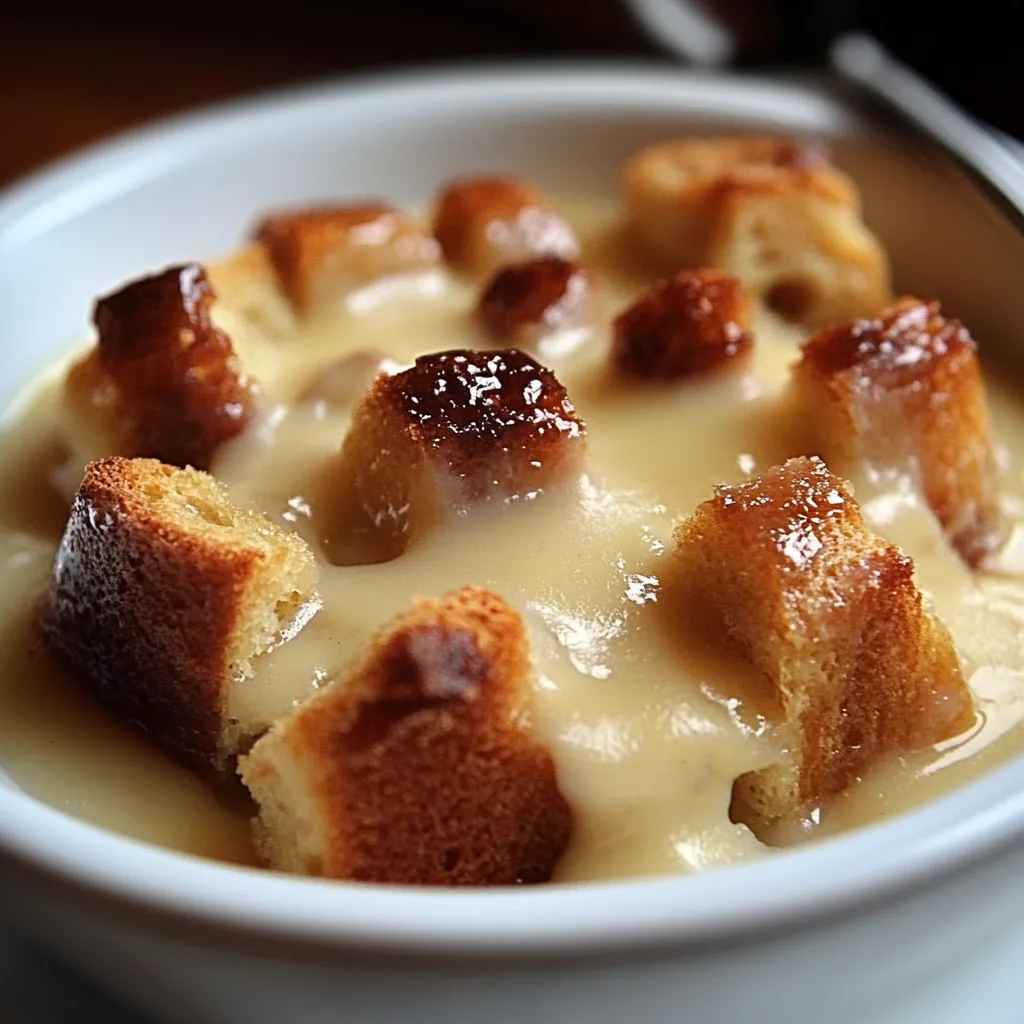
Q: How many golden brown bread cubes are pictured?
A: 11